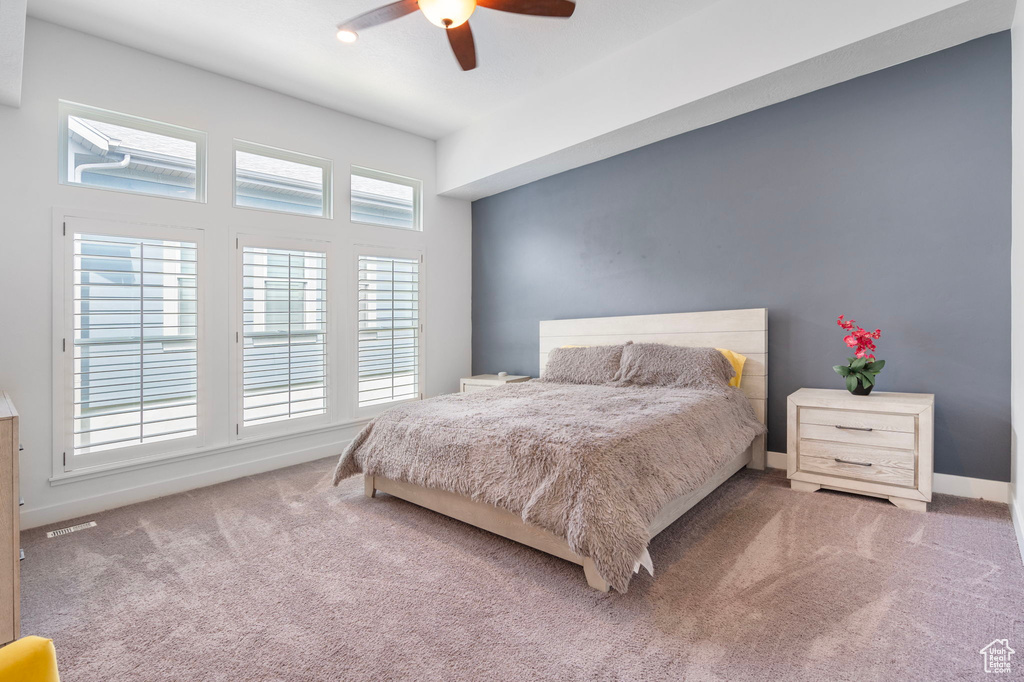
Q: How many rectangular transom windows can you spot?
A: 3